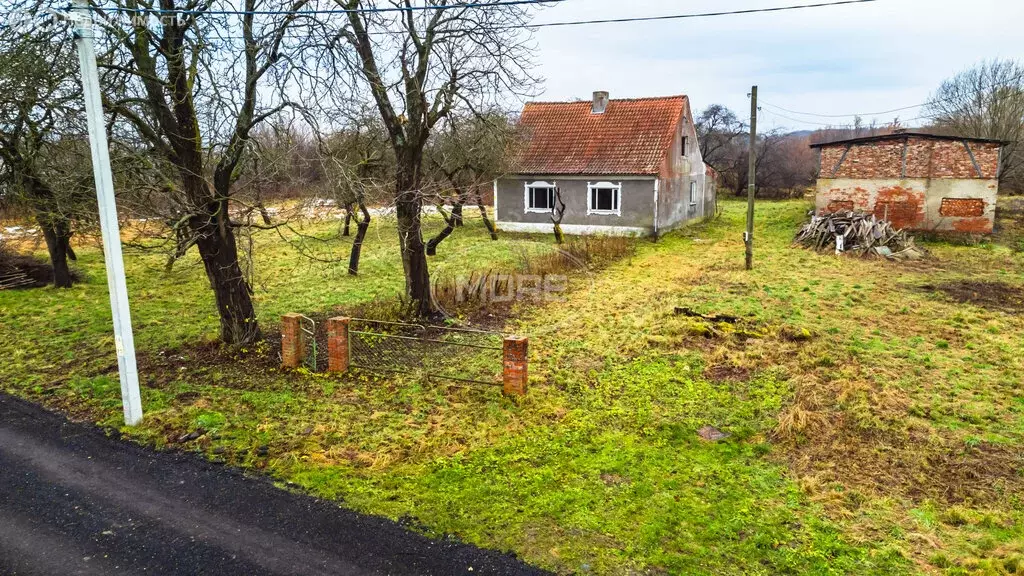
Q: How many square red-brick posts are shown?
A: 3